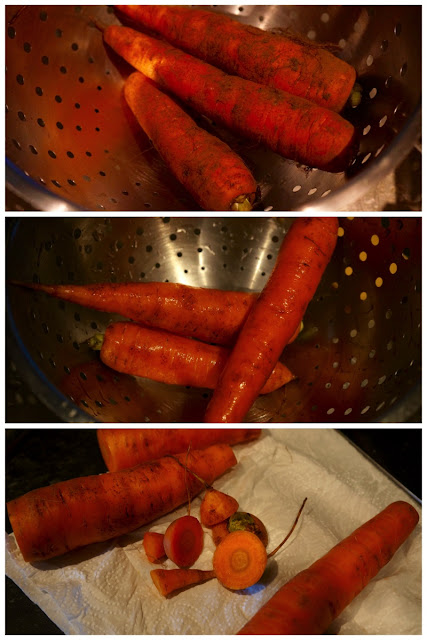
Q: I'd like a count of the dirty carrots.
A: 3